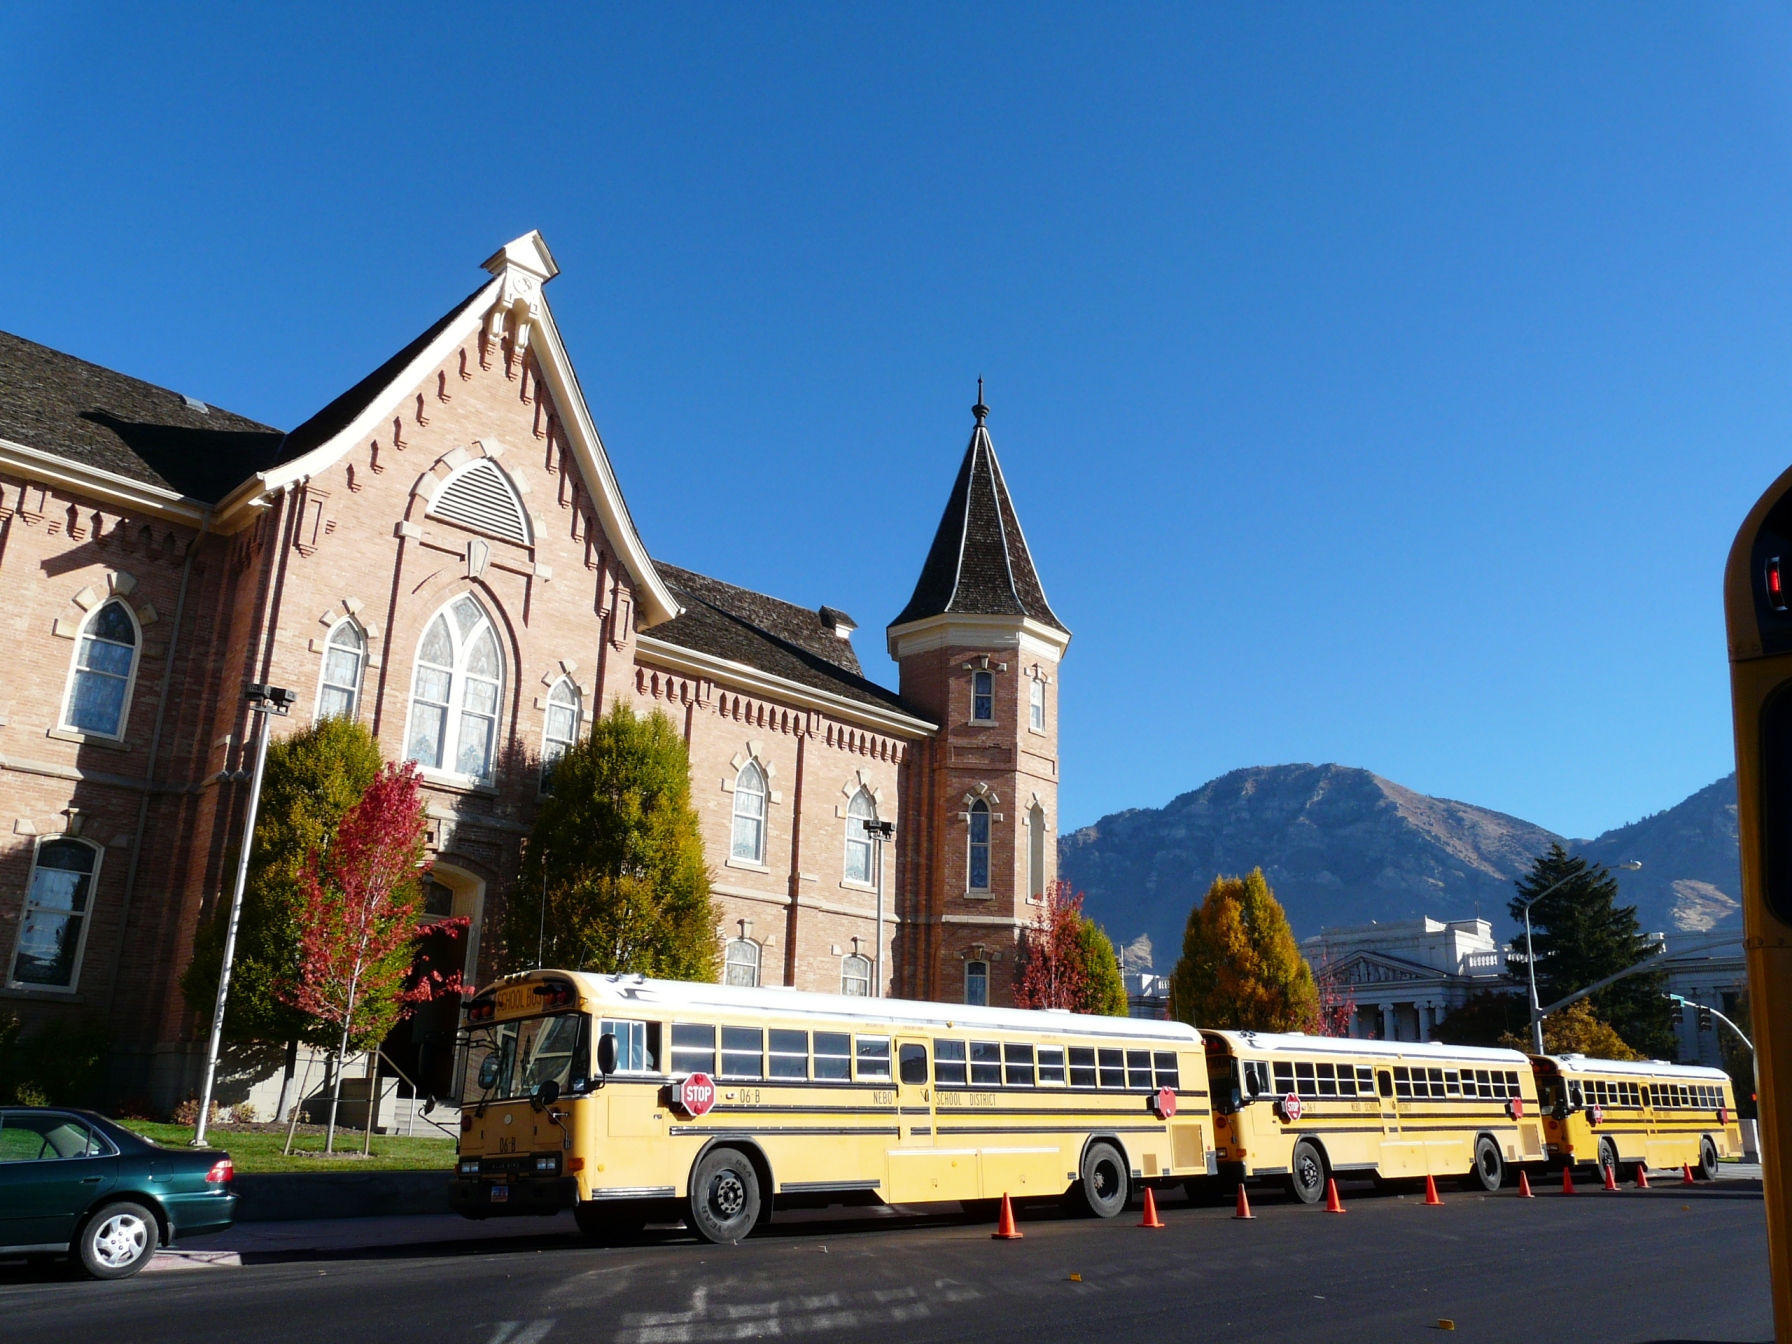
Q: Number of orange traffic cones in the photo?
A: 10